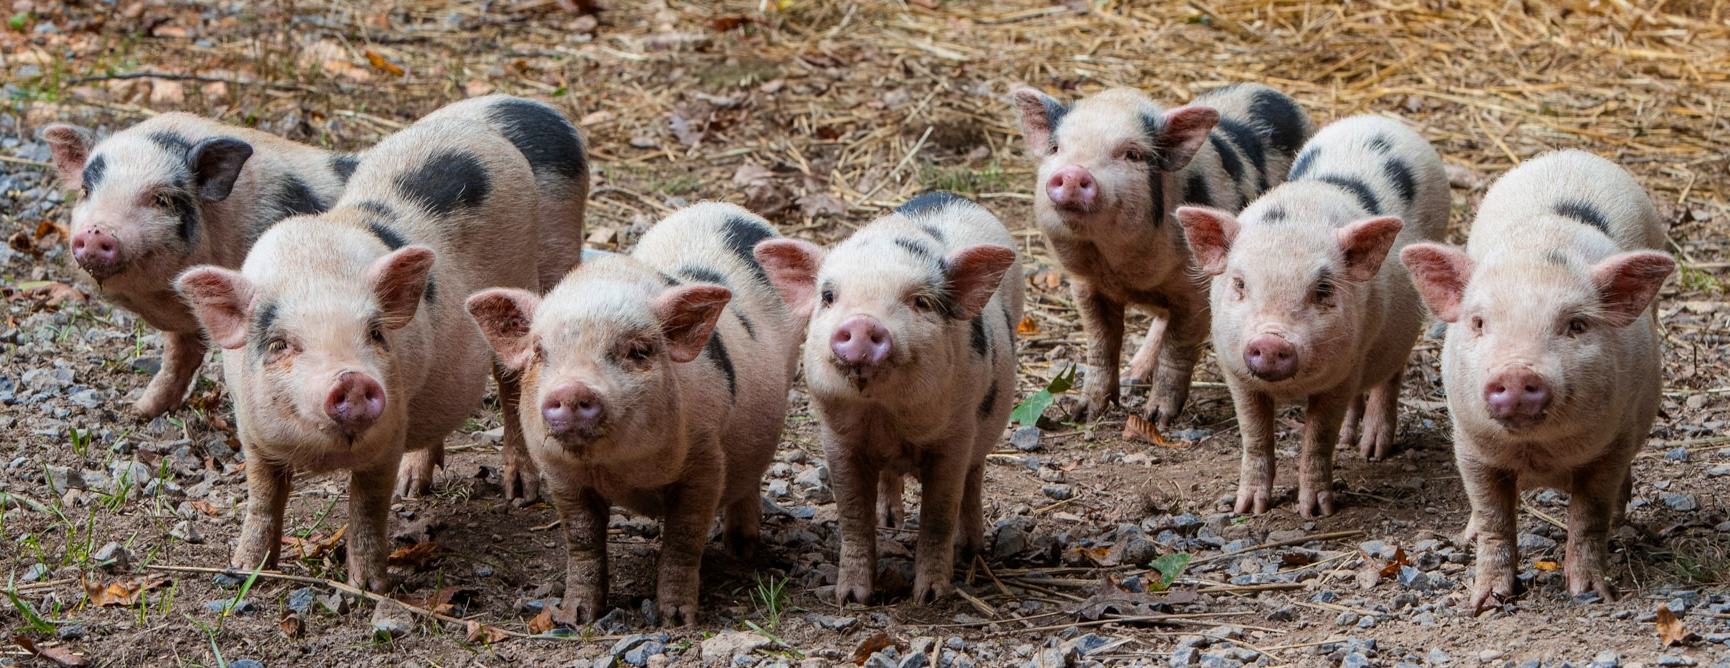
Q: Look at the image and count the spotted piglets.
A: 7